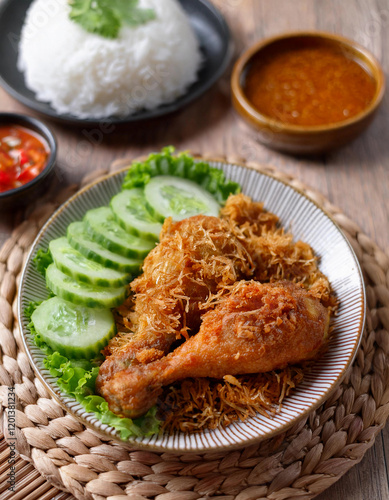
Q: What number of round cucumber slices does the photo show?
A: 7